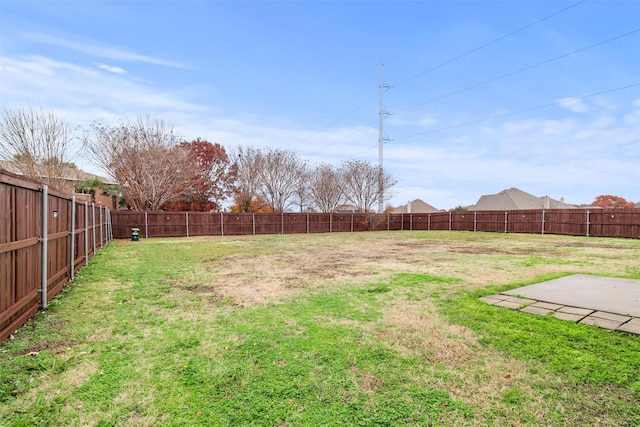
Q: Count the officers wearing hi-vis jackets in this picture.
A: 0